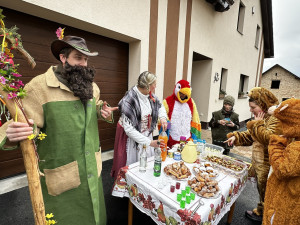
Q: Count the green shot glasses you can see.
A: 6